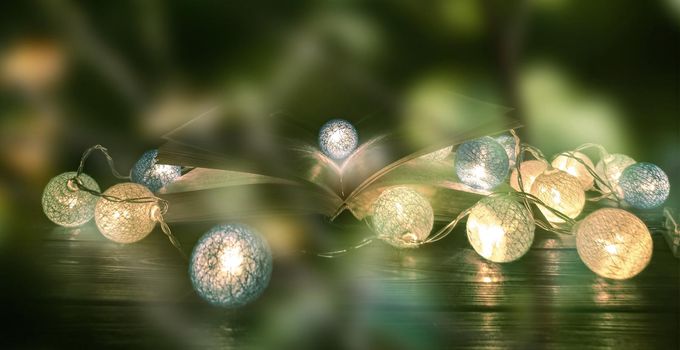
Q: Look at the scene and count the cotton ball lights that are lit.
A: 15